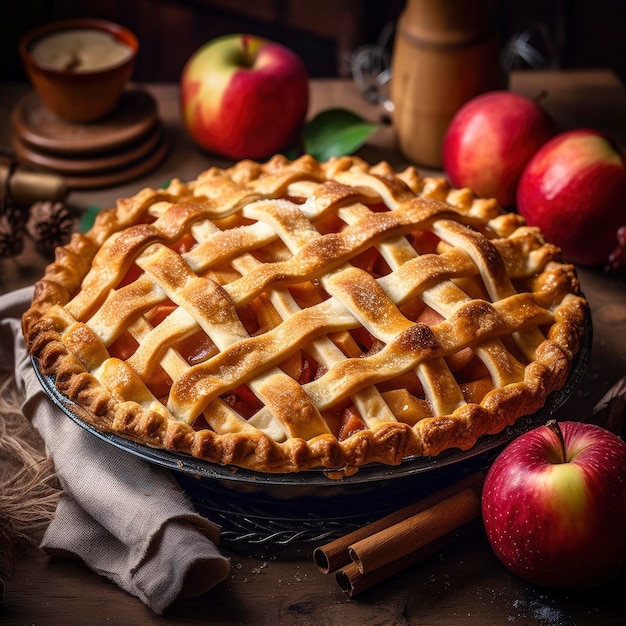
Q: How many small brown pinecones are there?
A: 2